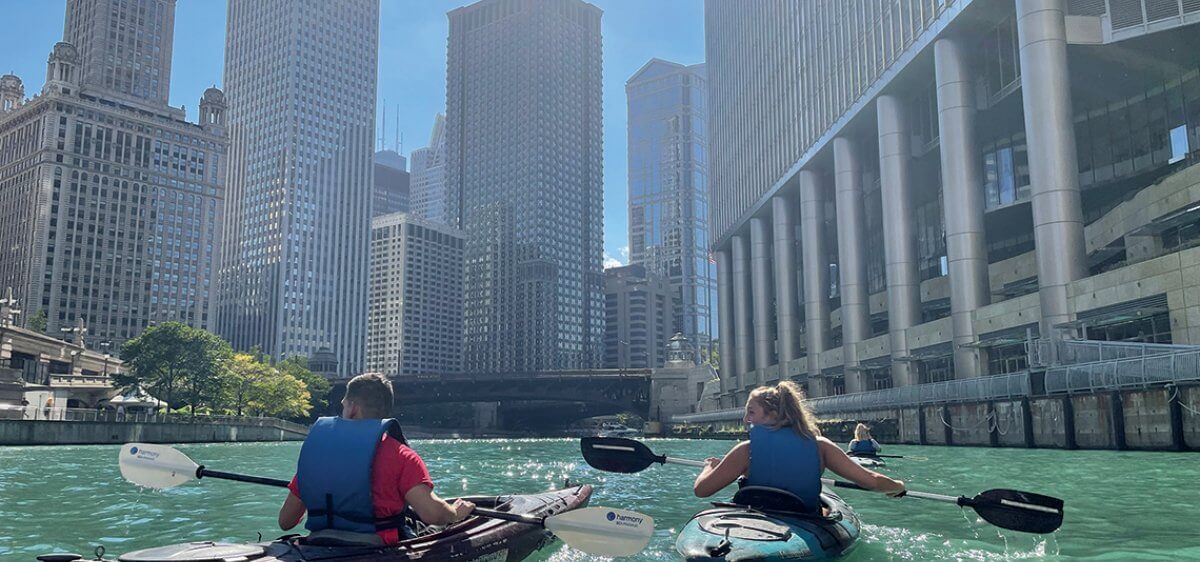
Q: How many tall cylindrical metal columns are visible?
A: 9